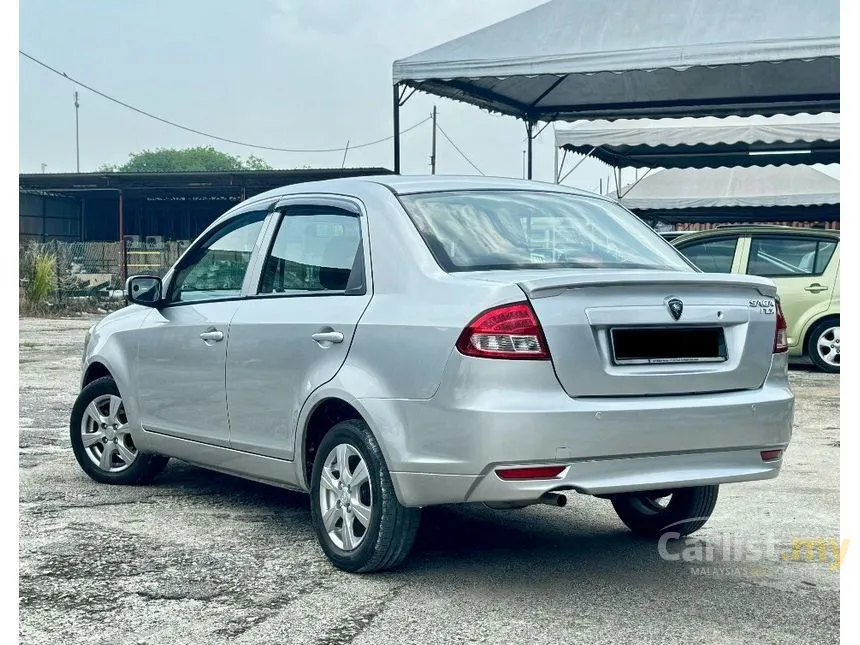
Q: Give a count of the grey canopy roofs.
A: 3